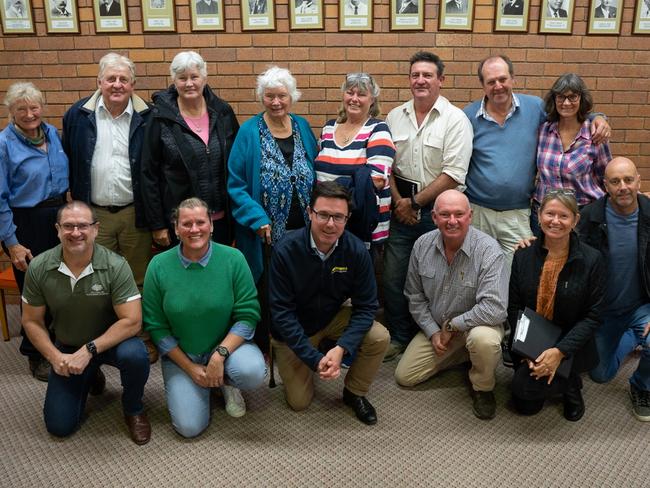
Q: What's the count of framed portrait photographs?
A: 14